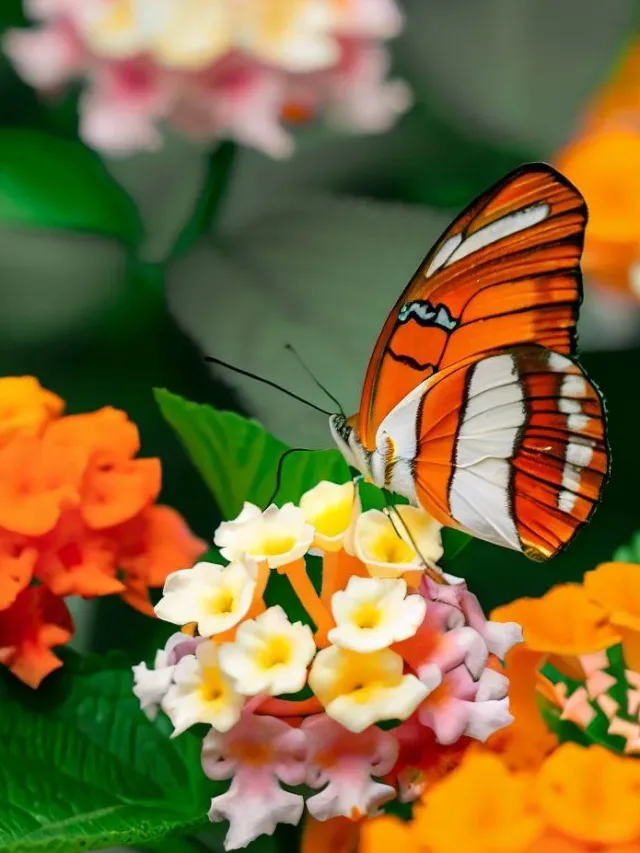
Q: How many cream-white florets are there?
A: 8